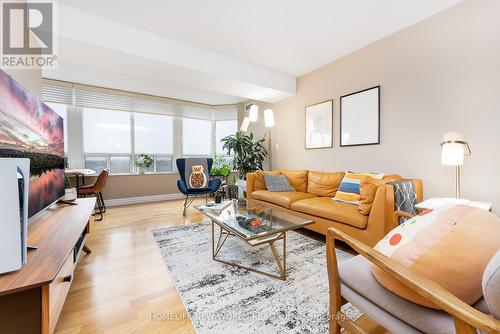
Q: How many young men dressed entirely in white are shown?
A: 0